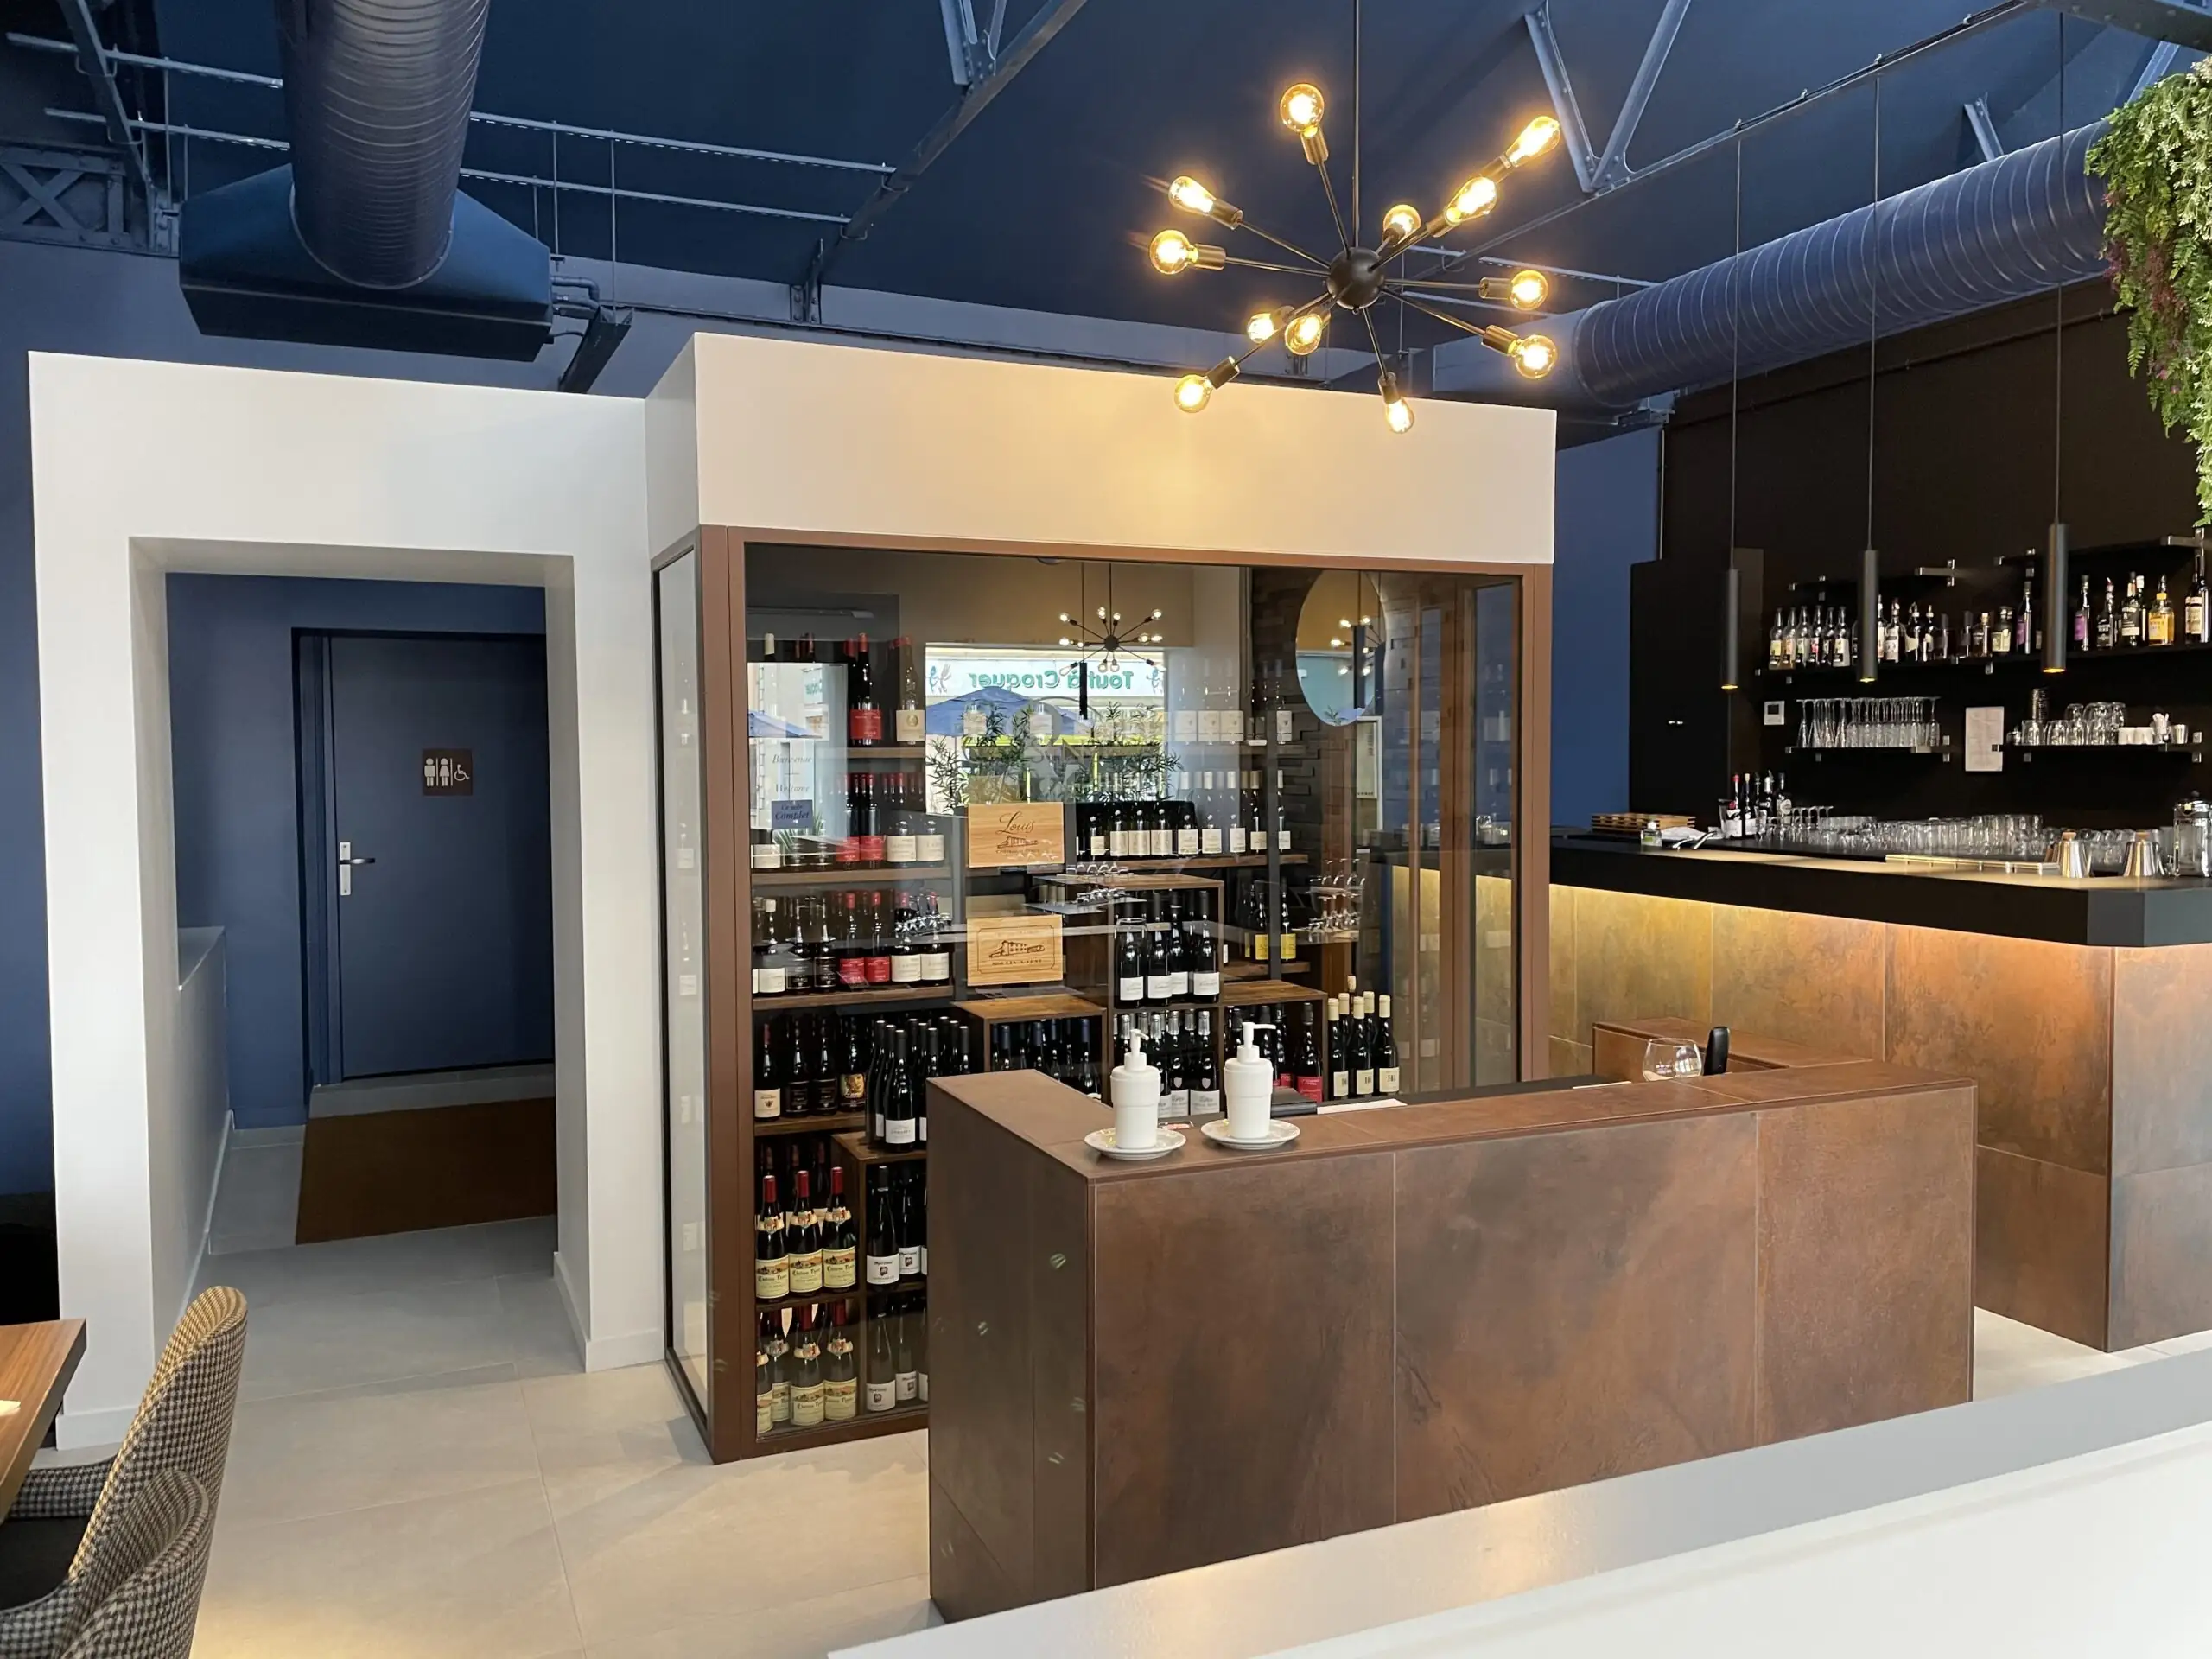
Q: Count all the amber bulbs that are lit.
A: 12